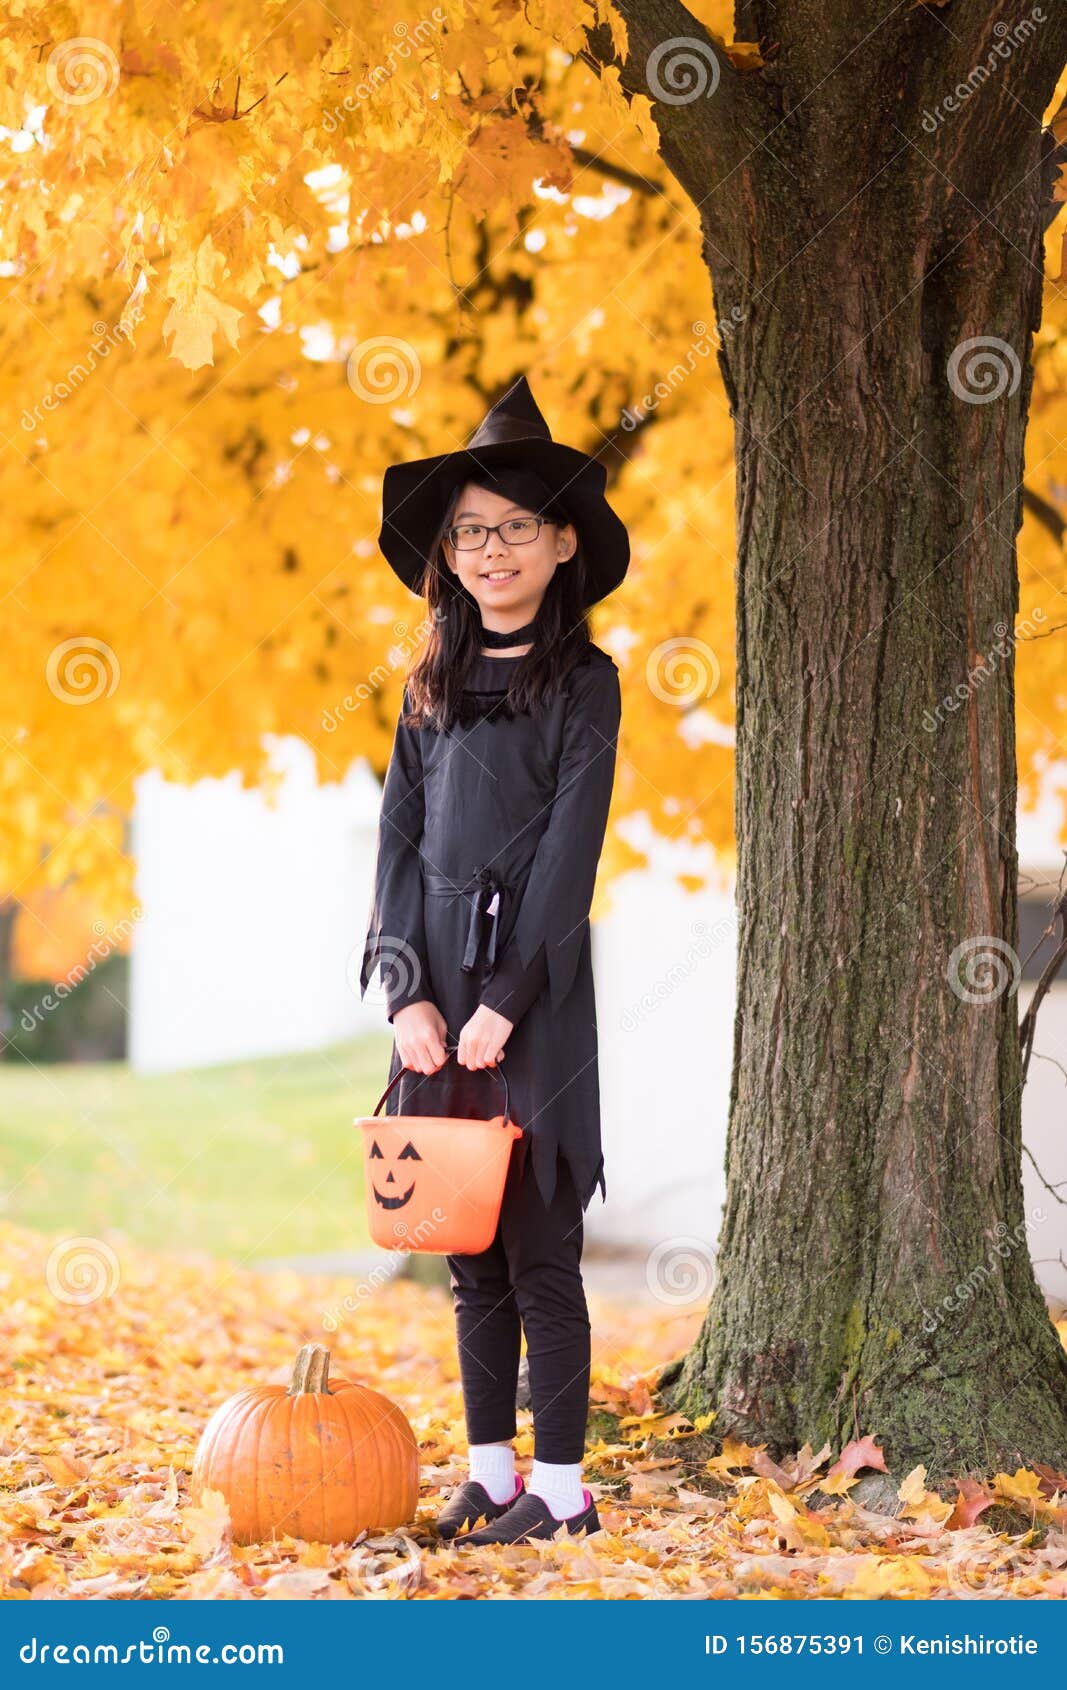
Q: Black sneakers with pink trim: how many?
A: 2